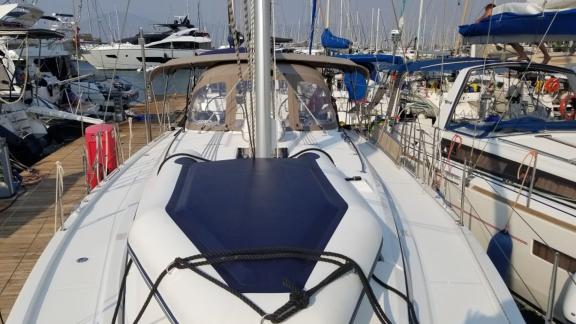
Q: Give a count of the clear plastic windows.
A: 3